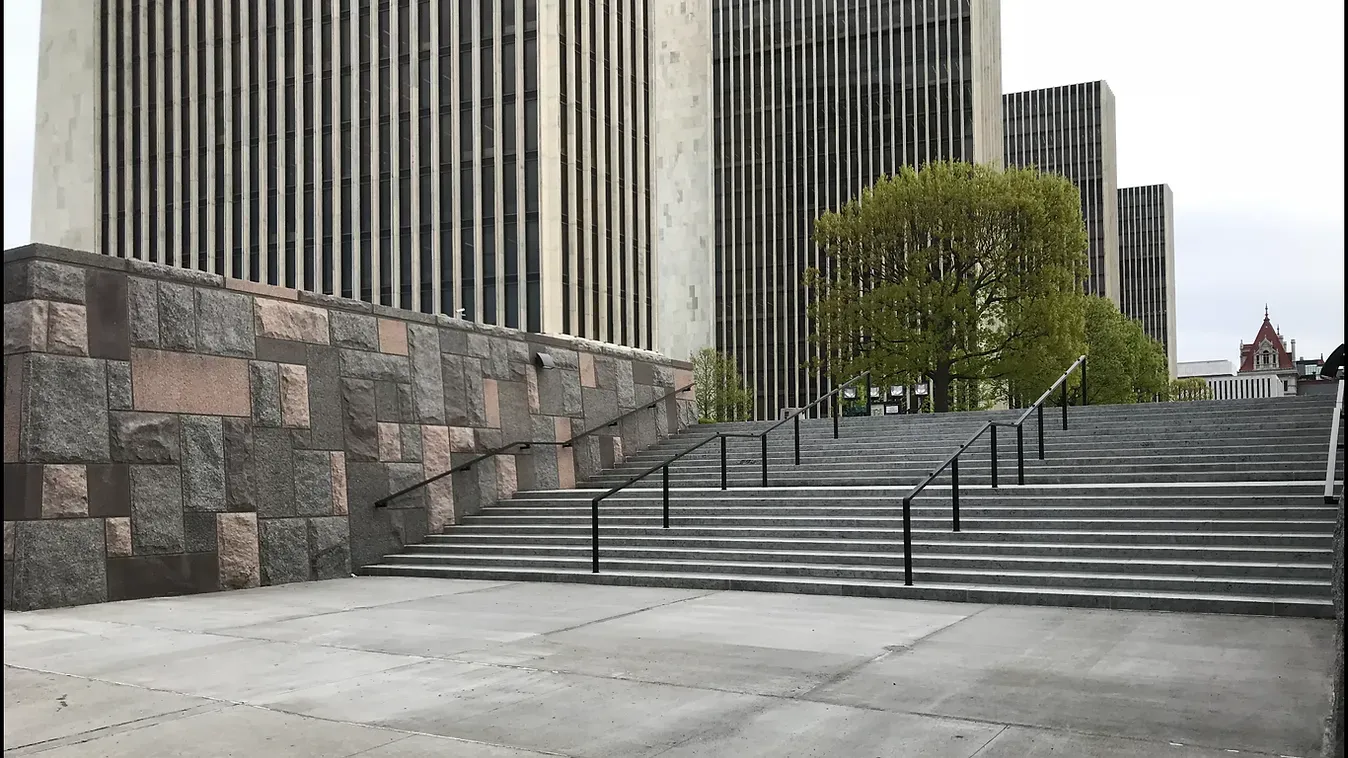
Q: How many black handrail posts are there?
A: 14